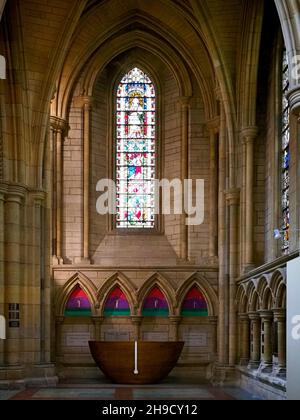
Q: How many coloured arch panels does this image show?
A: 4